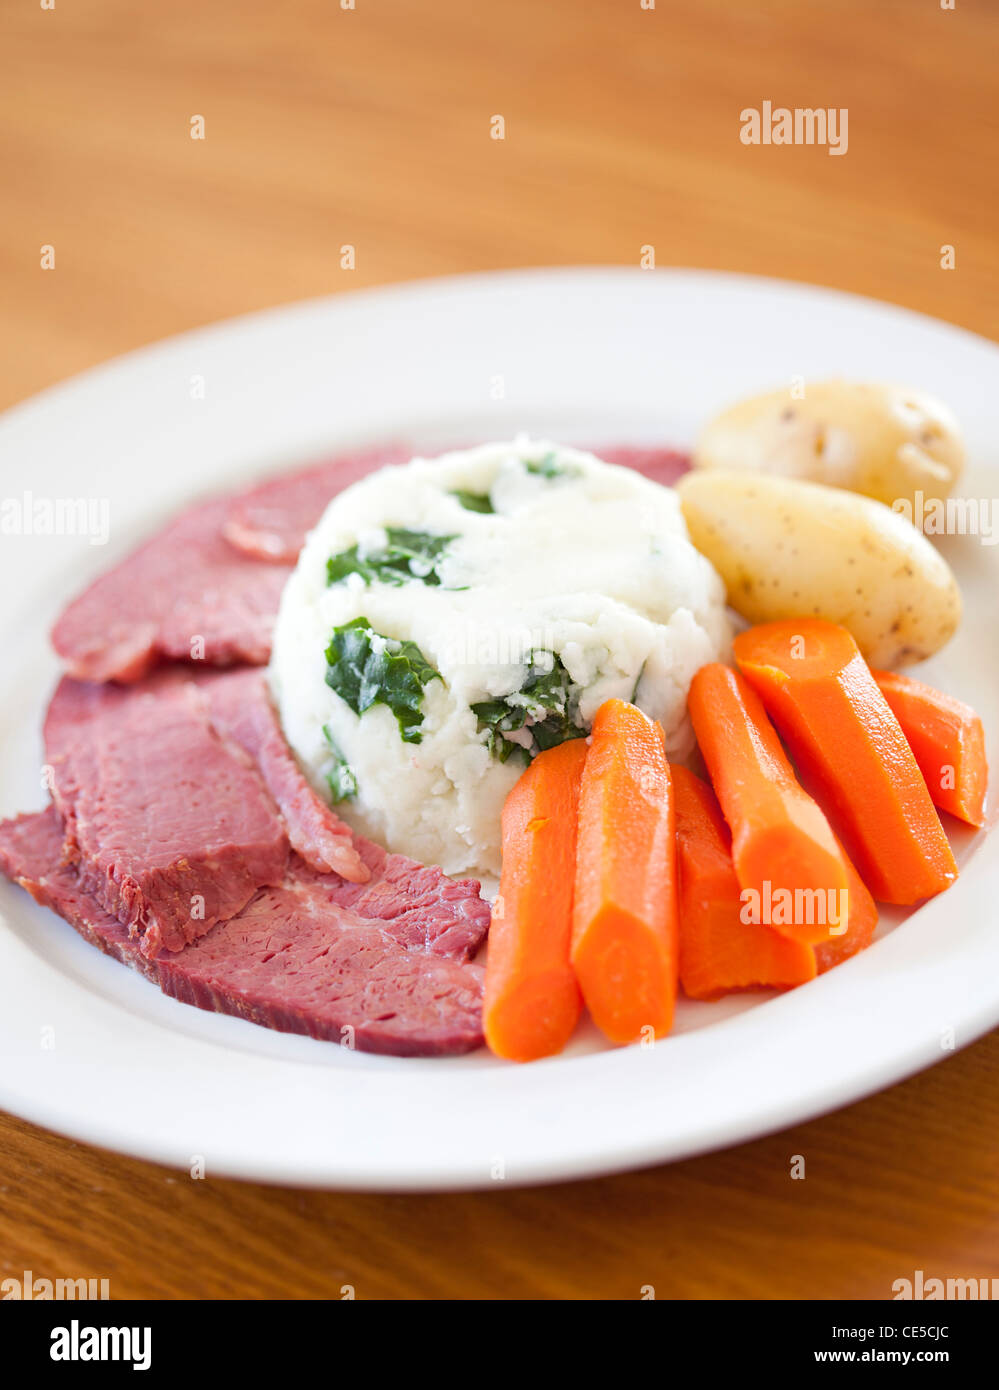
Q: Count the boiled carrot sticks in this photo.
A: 7